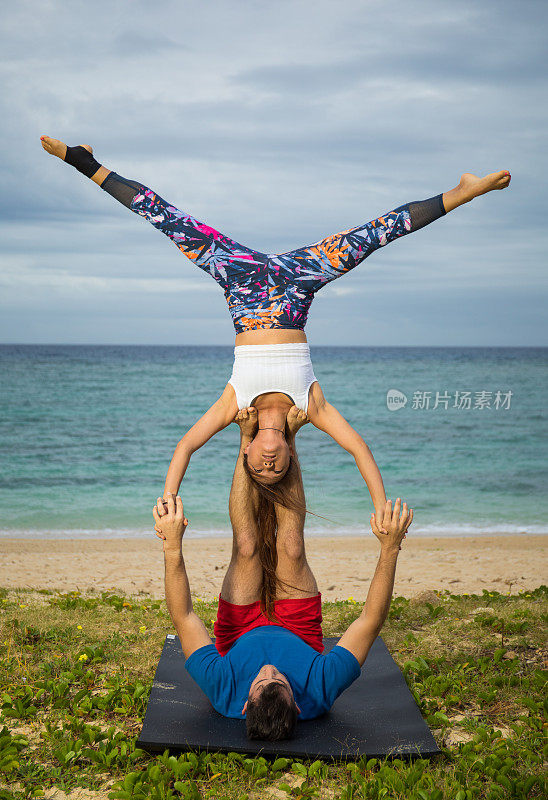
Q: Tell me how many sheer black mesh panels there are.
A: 2